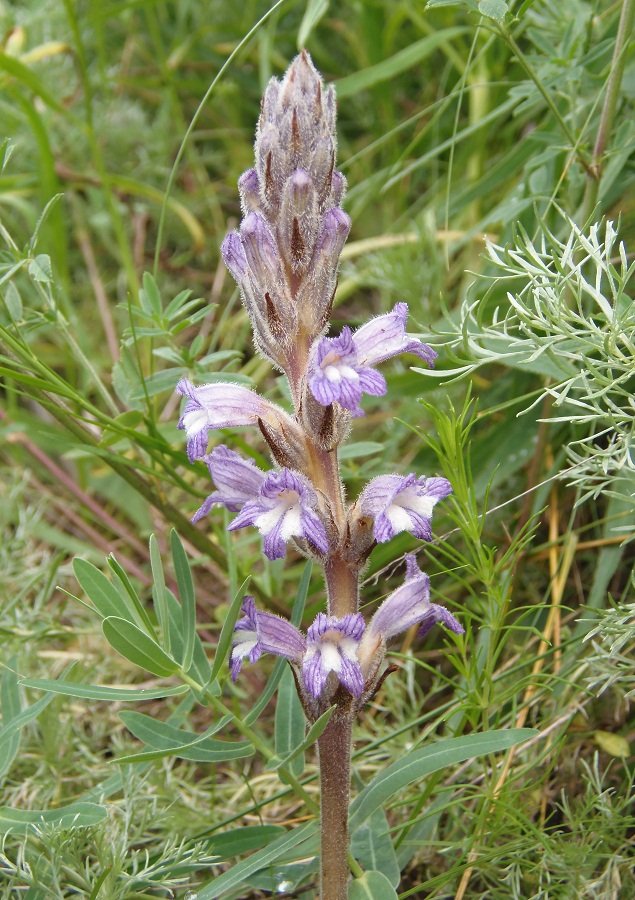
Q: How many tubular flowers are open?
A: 9